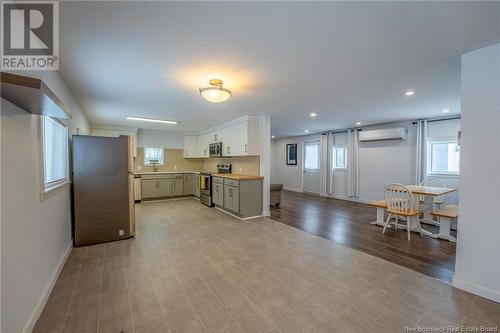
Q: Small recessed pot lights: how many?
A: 6